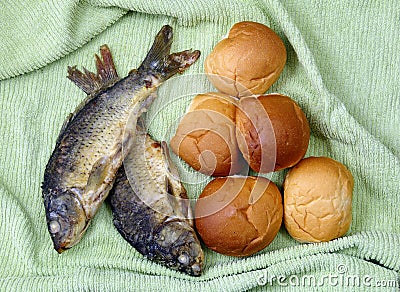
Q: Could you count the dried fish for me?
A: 2